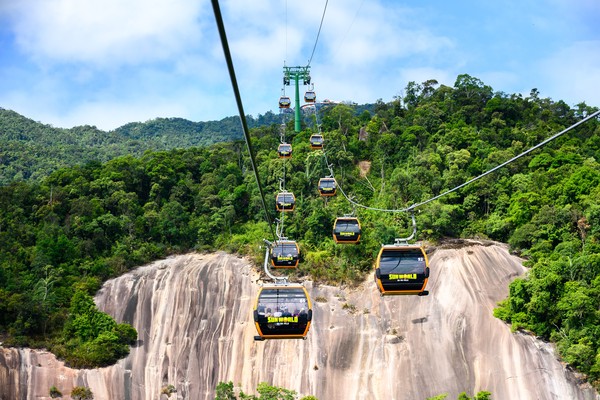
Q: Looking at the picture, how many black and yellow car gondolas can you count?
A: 10